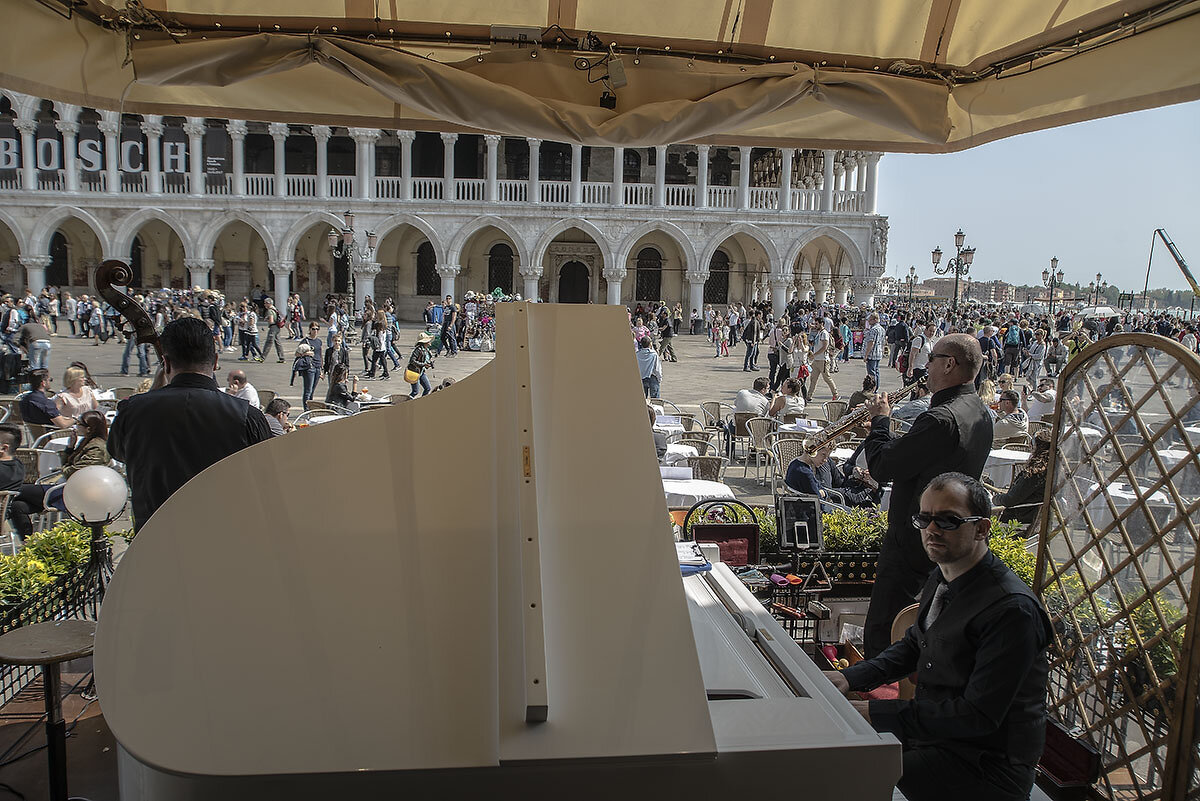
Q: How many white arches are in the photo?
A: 11